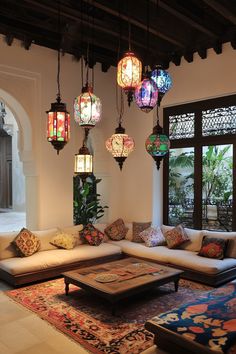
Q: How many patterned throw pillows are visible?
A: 8